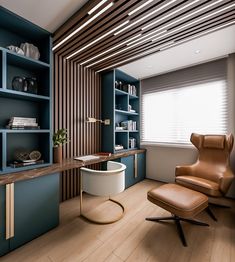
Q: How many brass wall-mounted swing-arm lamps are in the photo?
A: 1